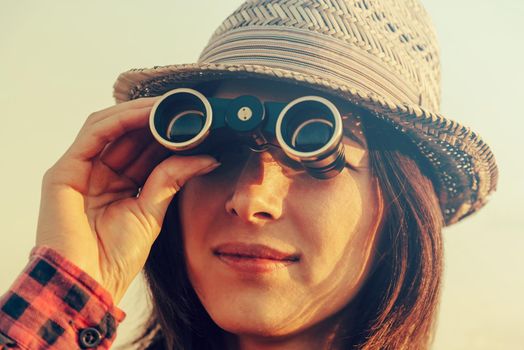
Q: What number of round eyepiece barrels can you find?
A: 2